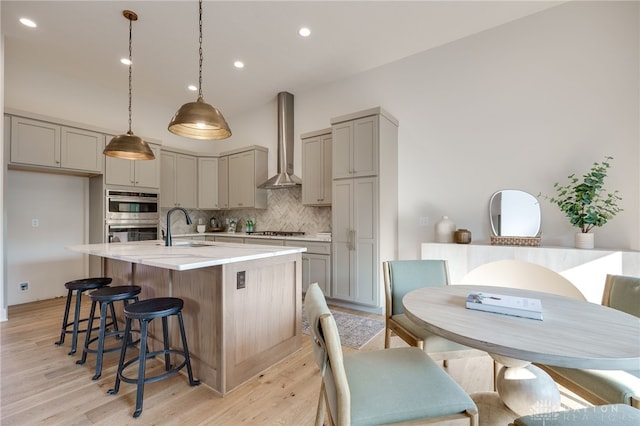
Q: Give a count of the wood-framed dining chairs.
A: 4